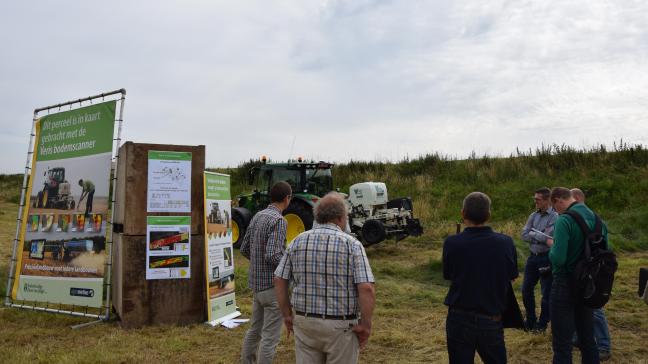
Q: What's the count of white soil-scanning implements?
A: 1